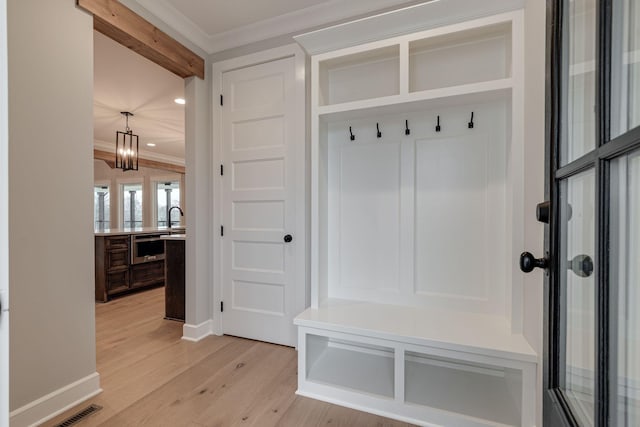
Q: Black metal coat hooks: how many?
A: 5